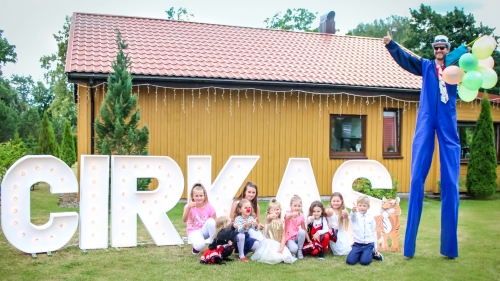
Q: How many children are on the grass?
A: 9